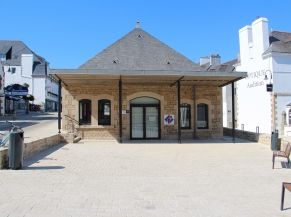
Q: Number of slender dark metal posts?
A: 4